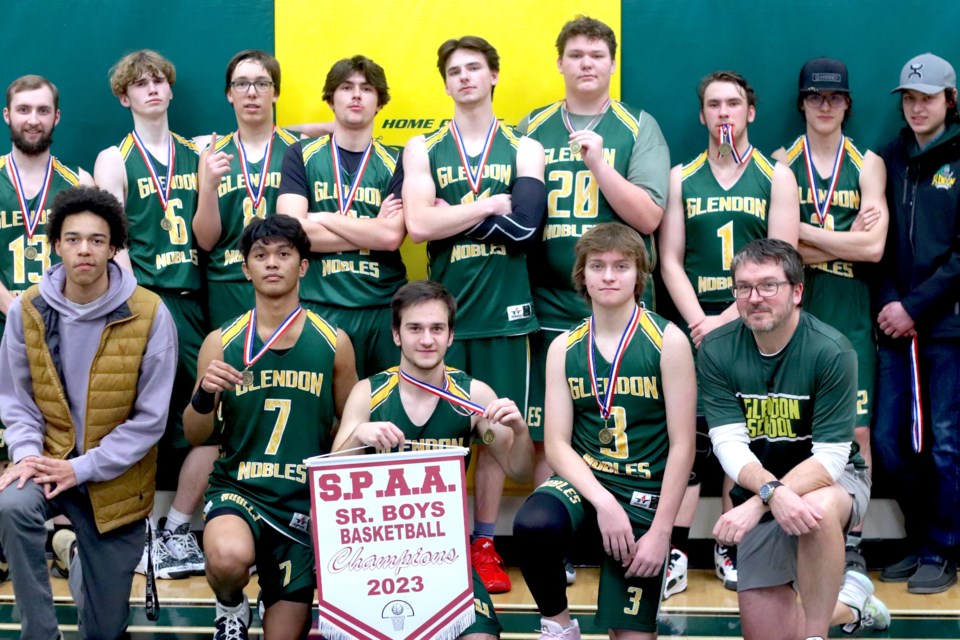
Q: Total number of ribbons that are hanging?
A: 12